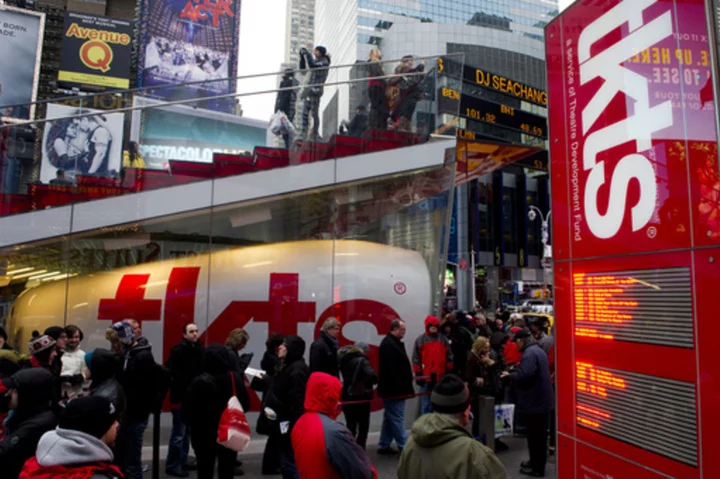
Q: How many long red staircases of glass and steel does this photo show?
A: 1